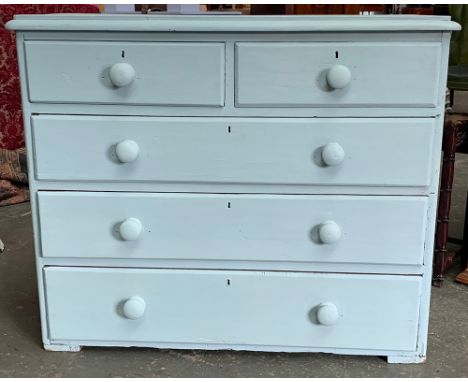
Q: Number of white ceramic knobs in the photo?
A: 8